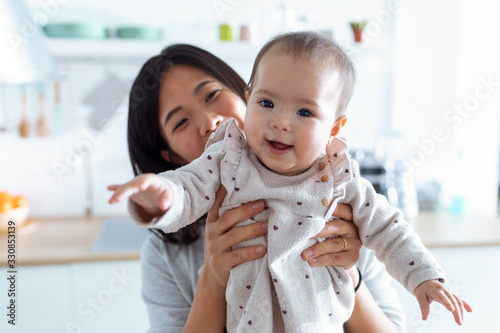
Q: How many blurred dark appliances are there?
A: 1